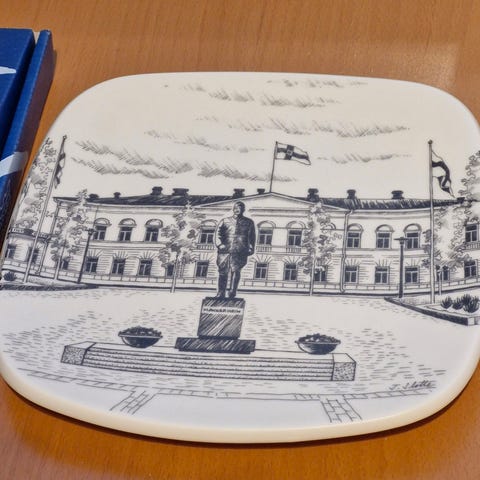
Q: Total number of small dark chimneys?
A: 9